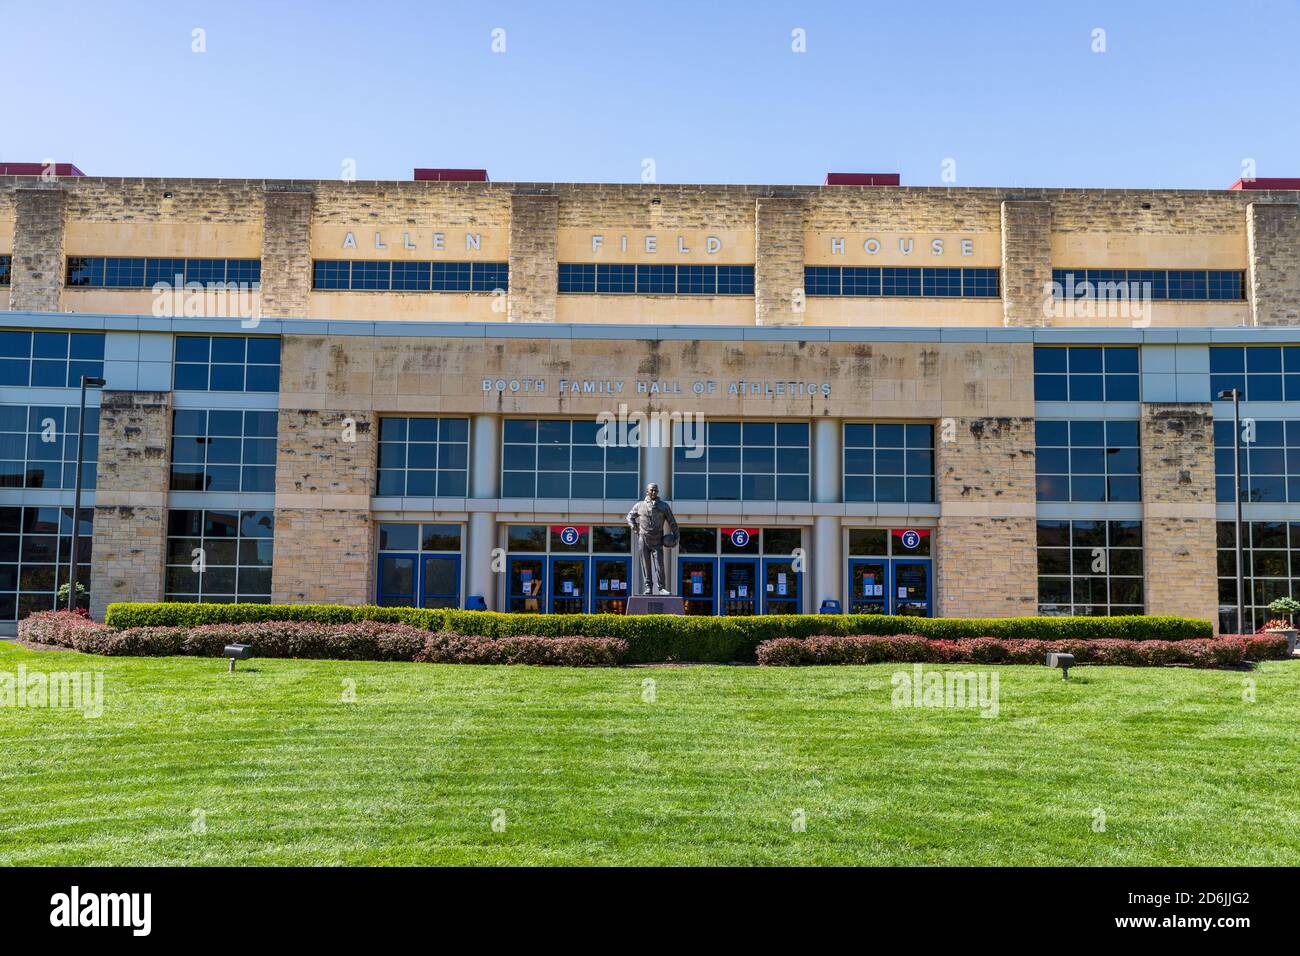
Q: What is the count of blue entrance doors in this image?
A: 10